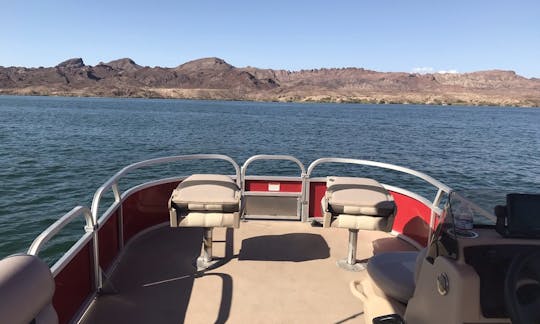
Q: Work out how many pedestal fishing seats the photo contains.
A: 2